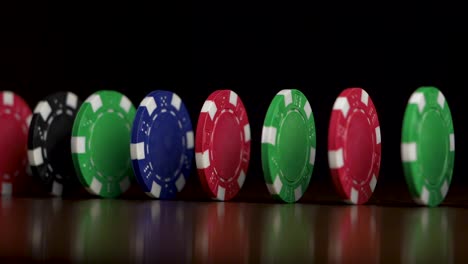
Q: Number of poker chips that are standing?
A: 8